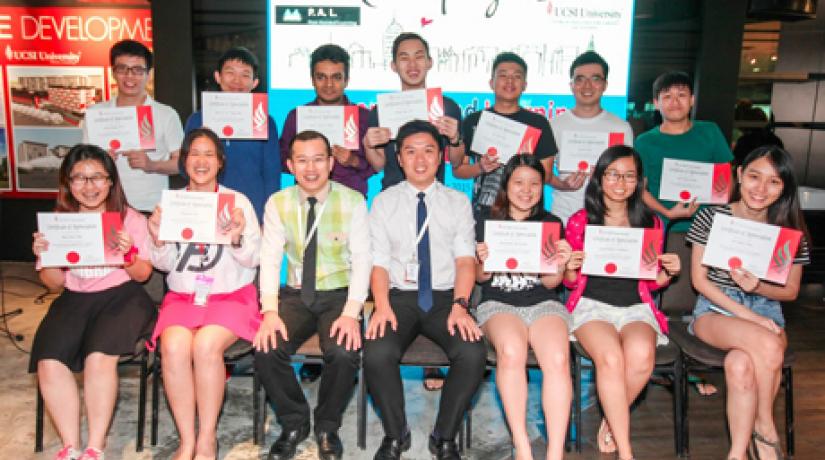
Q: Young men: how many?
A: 9